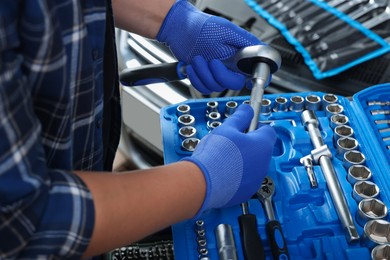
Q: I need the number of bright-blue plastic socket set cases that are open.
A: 1